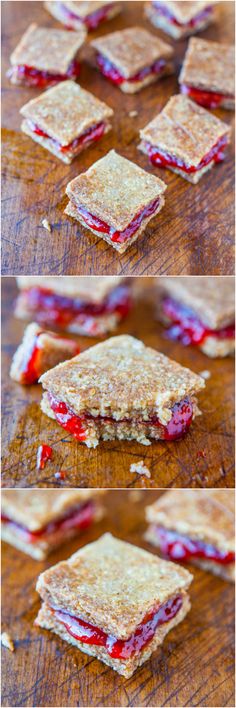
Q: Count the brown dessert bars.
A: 14